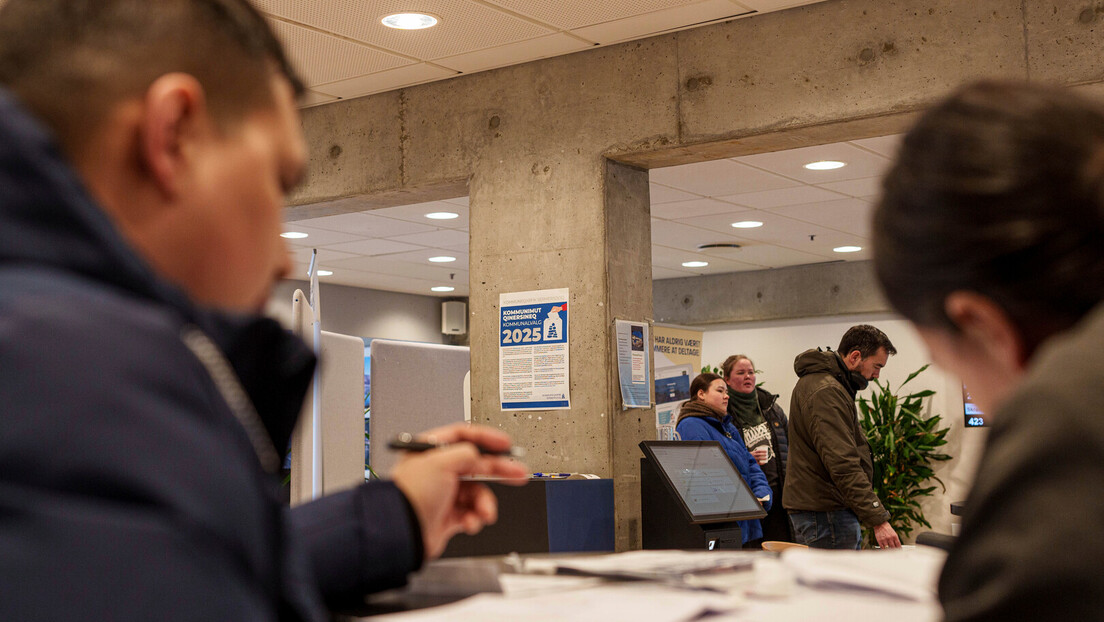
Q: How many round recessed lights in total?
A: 10